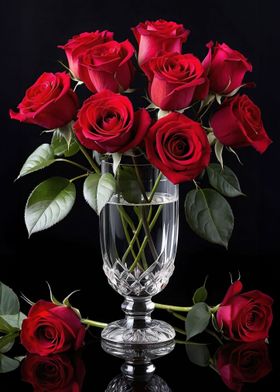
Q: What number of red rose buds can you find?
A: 11